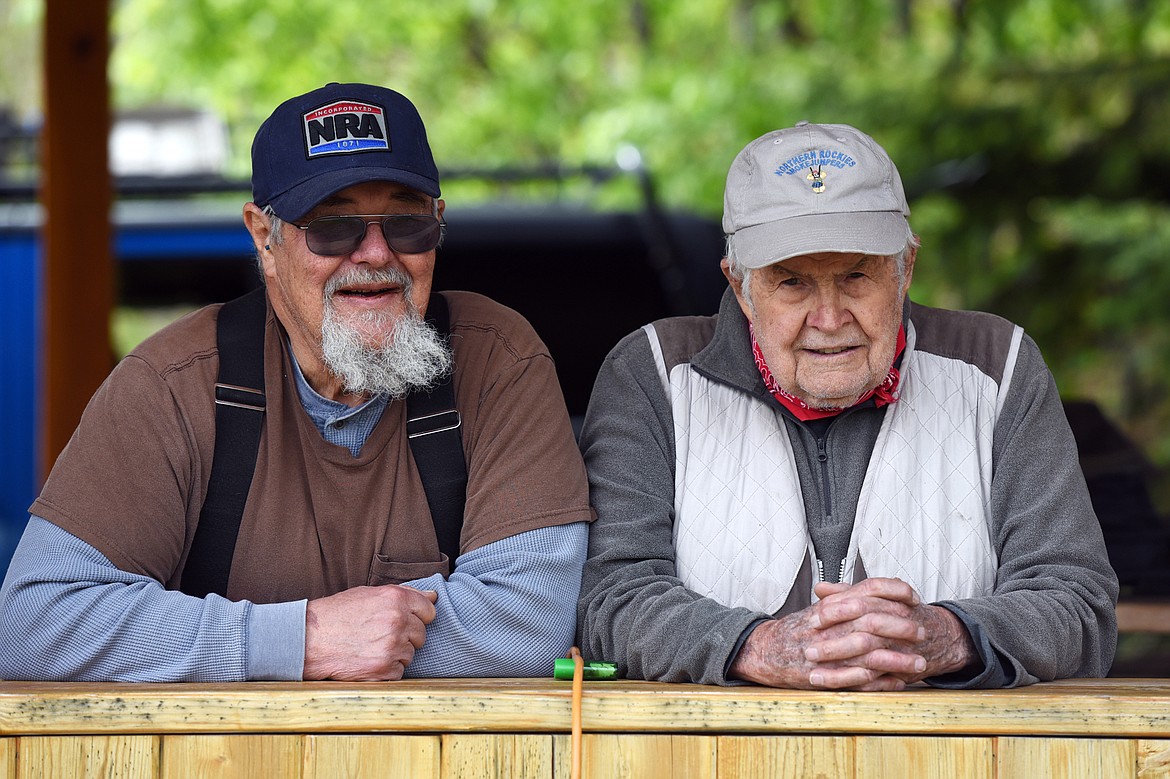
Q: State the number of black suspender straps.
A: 2